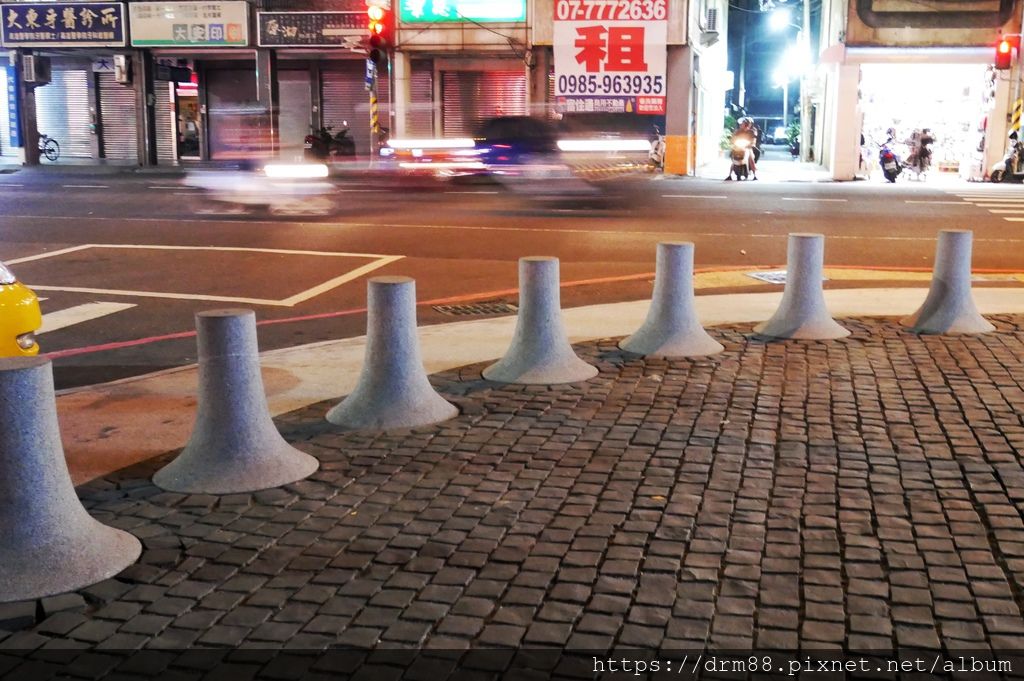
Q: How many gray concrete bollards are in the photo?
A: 7